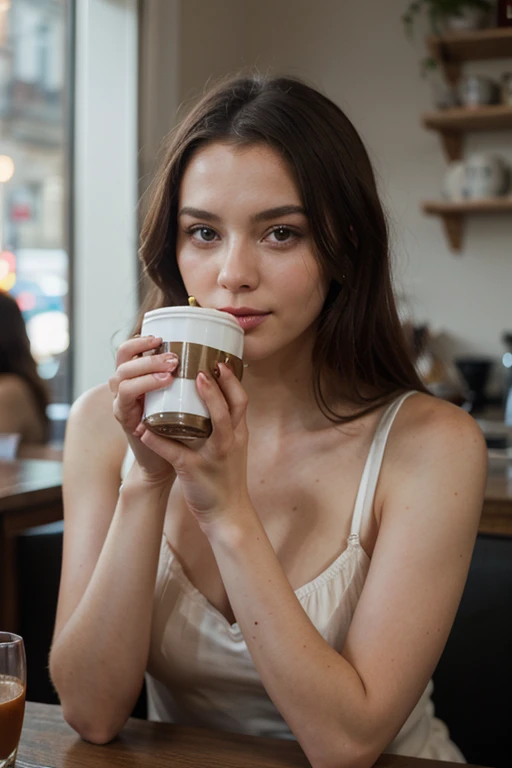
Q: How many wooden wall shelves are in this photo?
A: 3